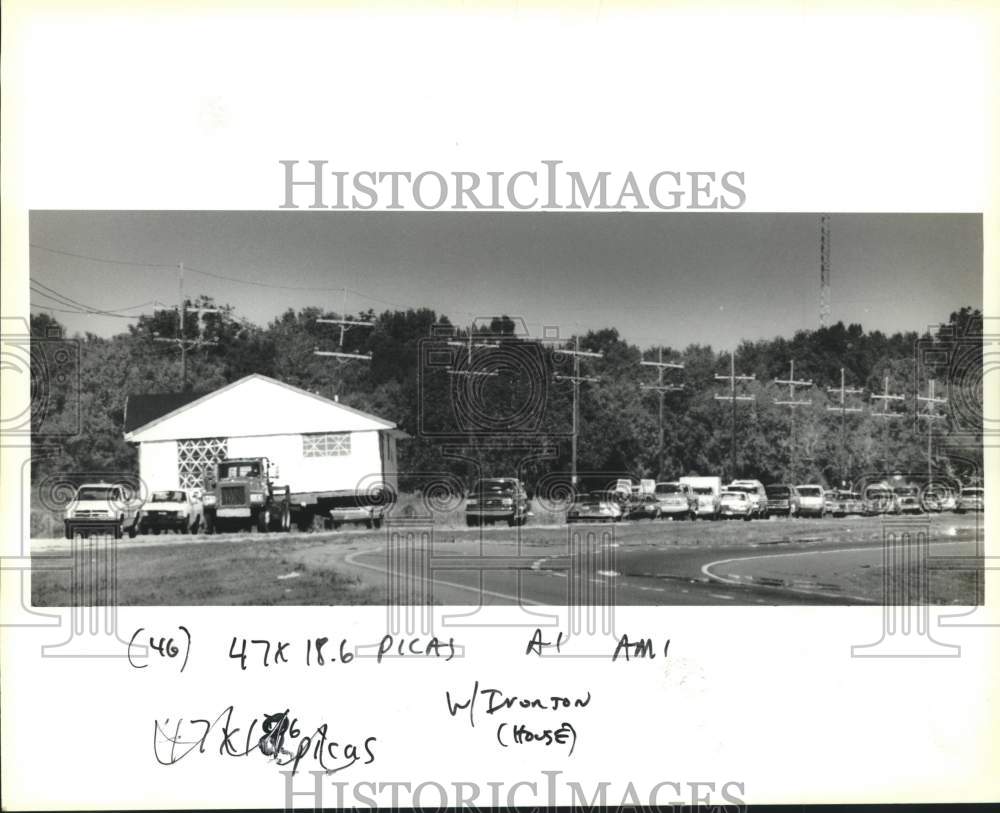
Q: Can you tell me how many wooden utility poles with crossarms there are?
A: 10